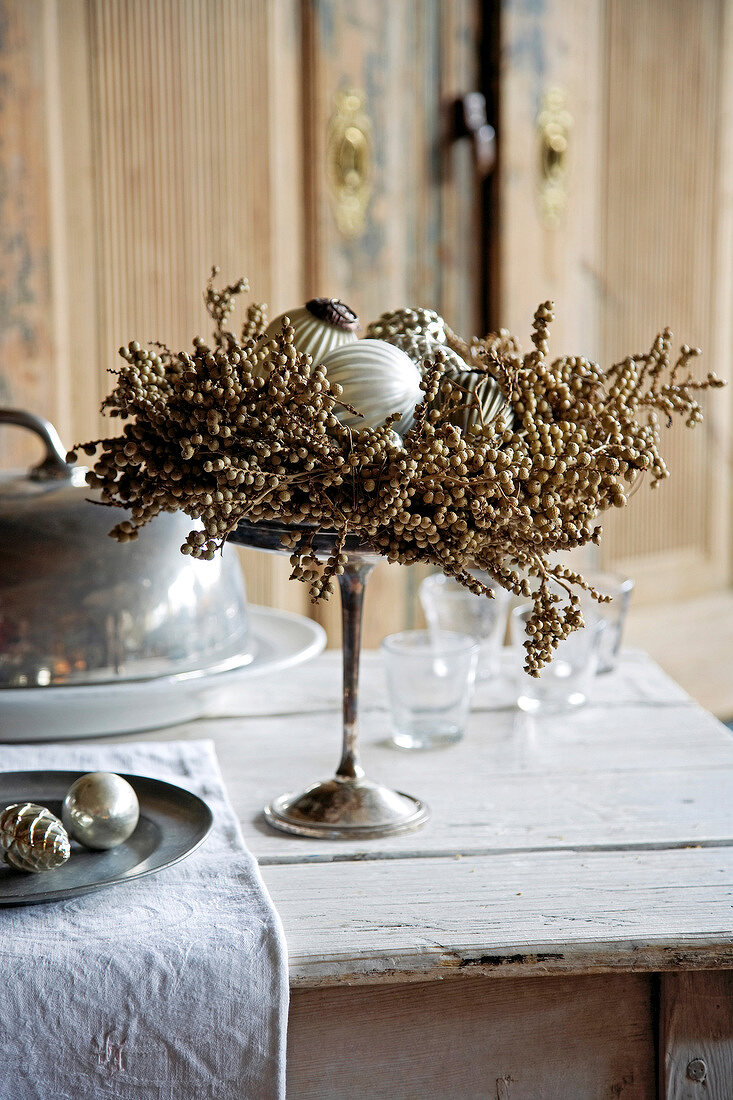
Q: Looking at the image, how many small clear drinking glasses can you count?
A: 4